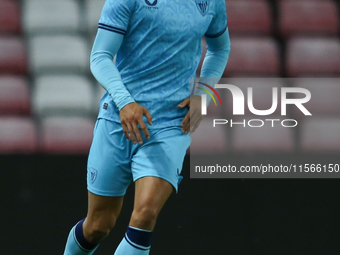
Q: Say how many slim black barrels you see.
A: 0